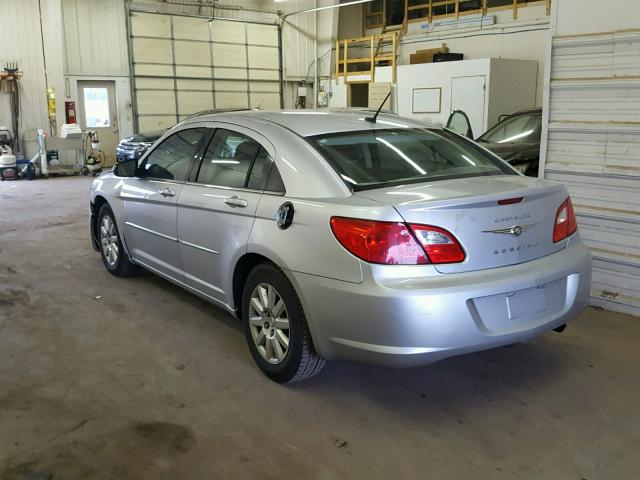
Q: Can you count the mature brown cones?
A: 0